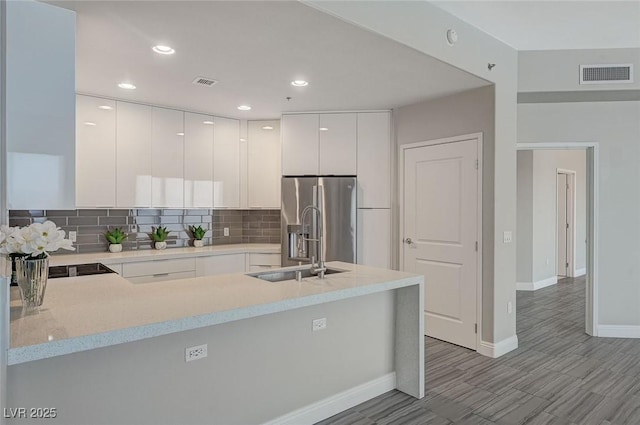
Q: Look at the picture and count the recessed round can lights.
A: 4